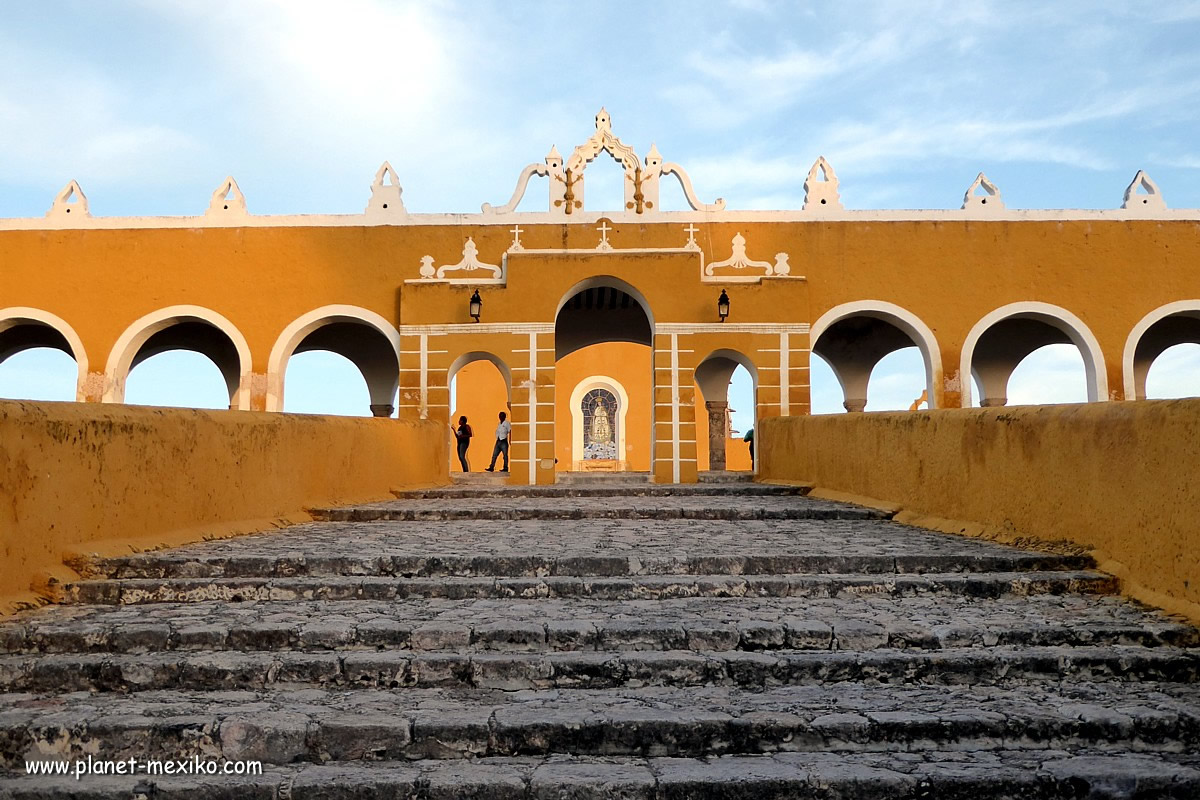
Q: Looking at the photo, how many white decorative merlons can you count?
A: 6